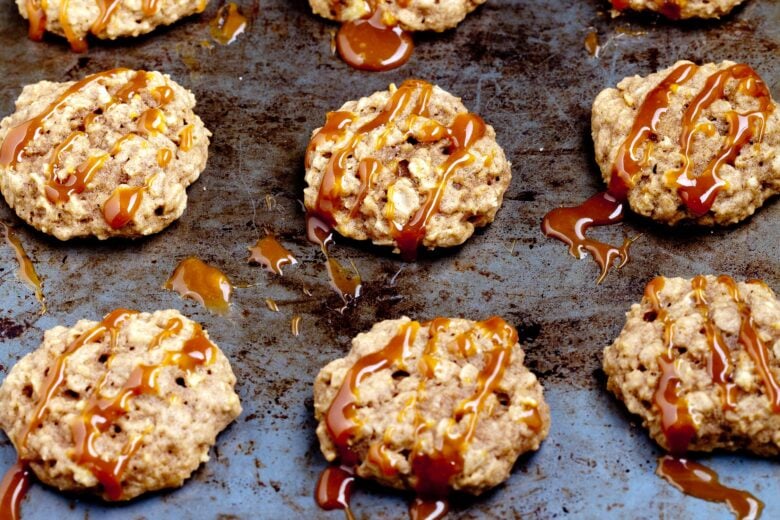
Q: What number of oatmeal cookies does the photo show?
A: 9